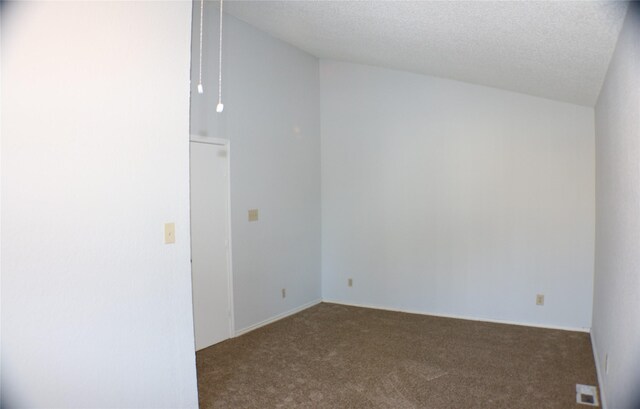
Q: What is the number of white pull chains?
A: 2